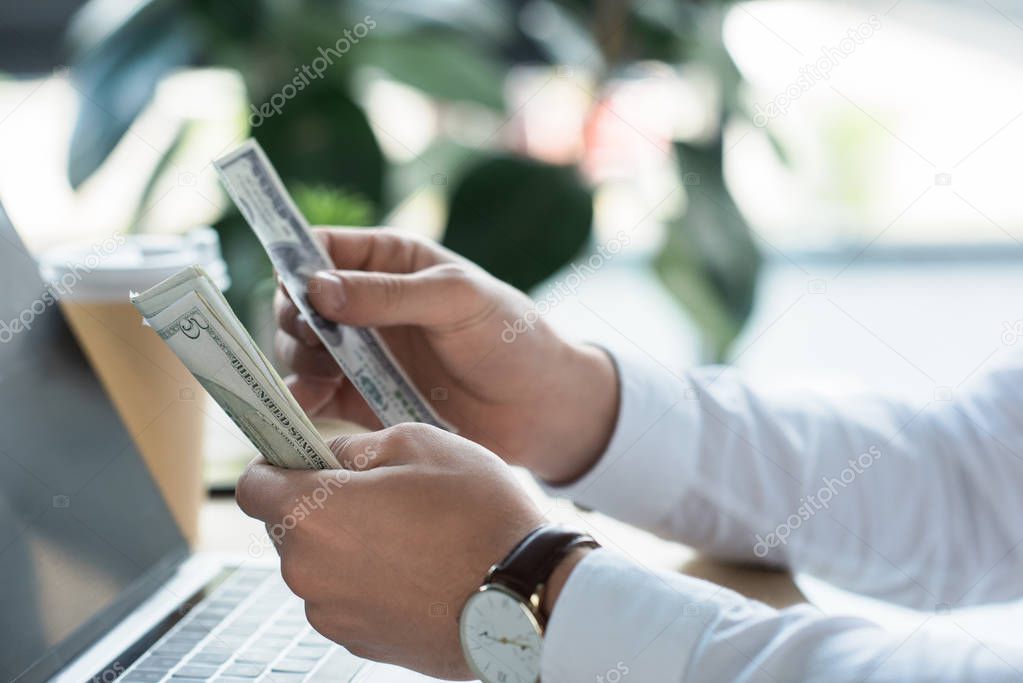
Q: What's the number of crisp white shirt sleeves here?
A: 2